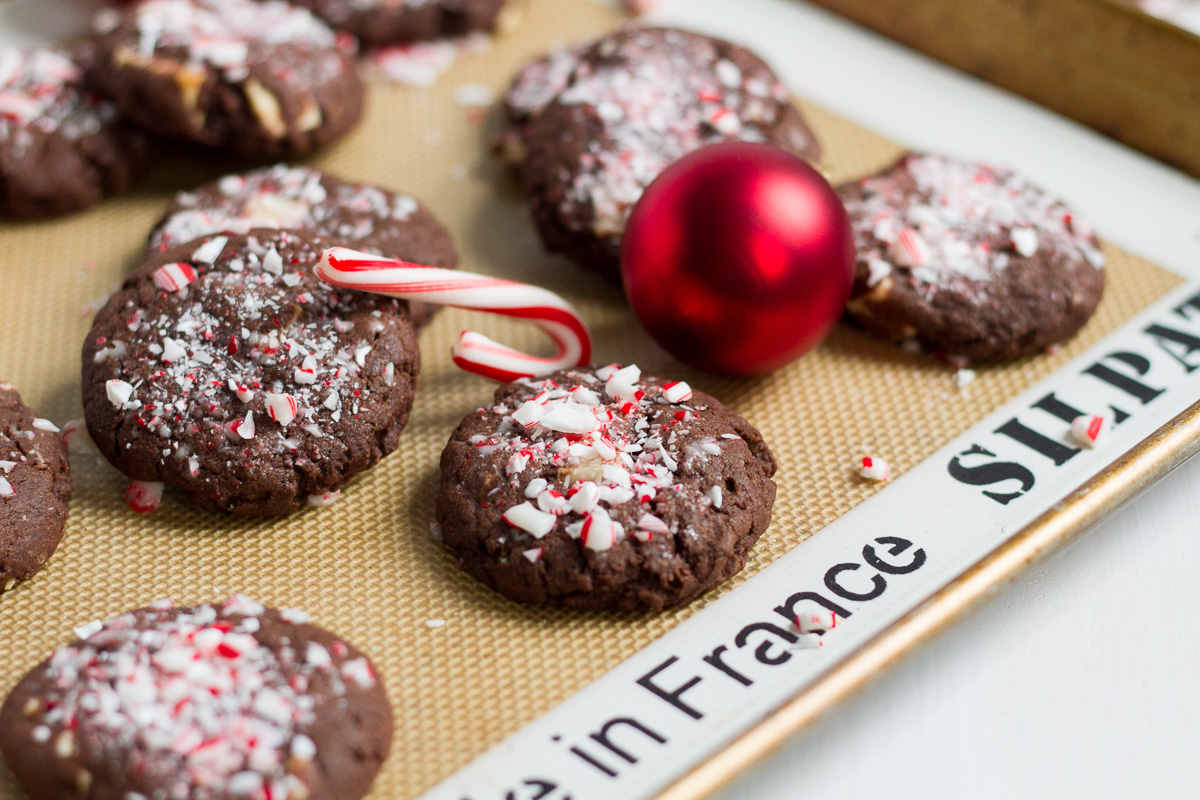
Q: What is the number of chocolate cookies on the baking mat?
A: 10